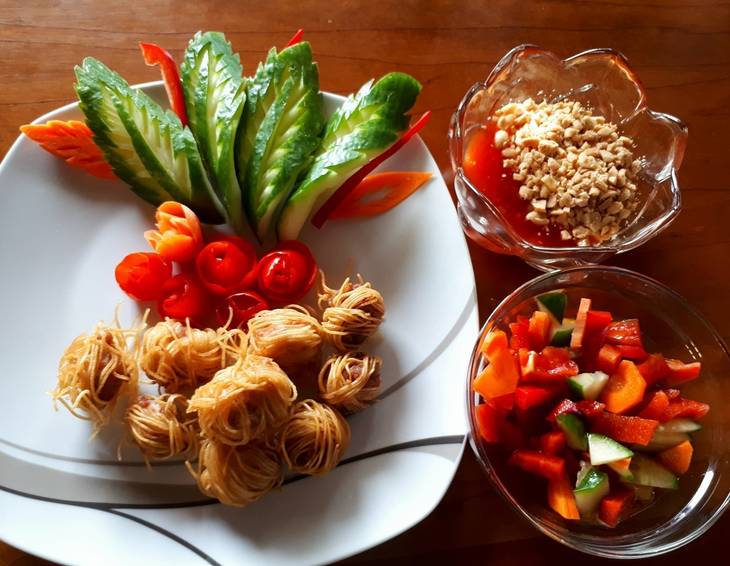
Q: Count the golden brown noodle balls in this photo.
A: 9